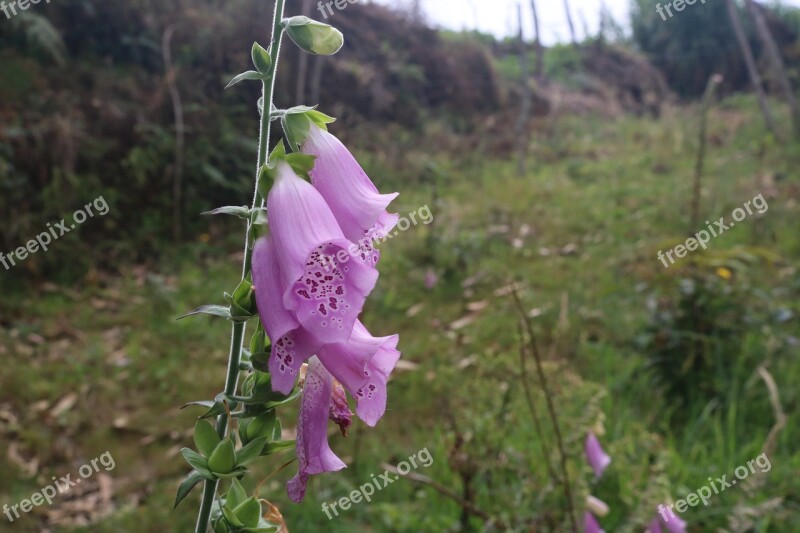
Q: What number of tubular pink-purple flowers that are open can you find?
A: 5